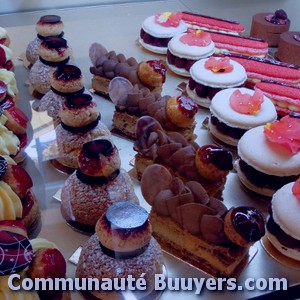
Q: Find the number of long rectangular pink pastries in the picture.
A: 4